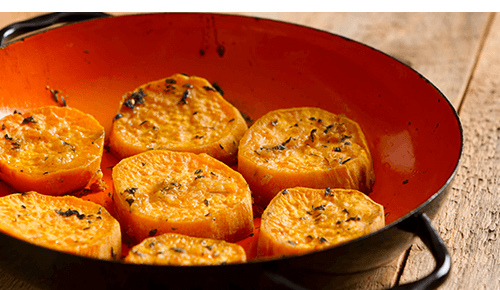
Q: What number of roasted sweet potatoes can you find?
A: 7